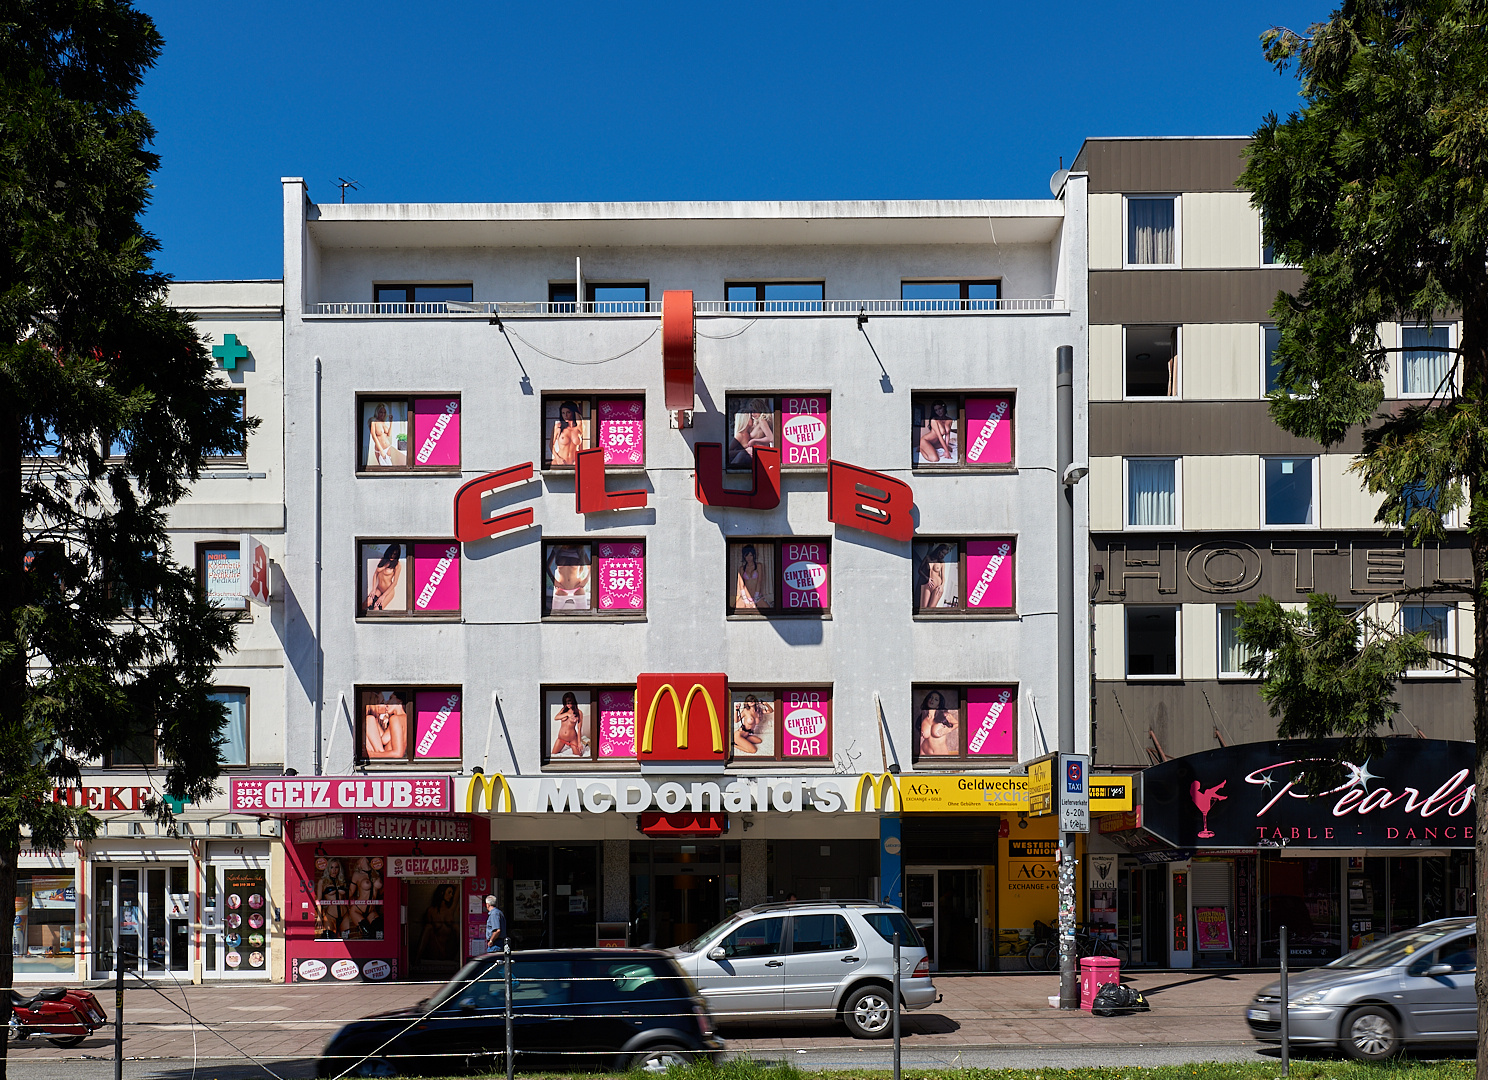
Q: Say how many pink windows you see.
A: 12